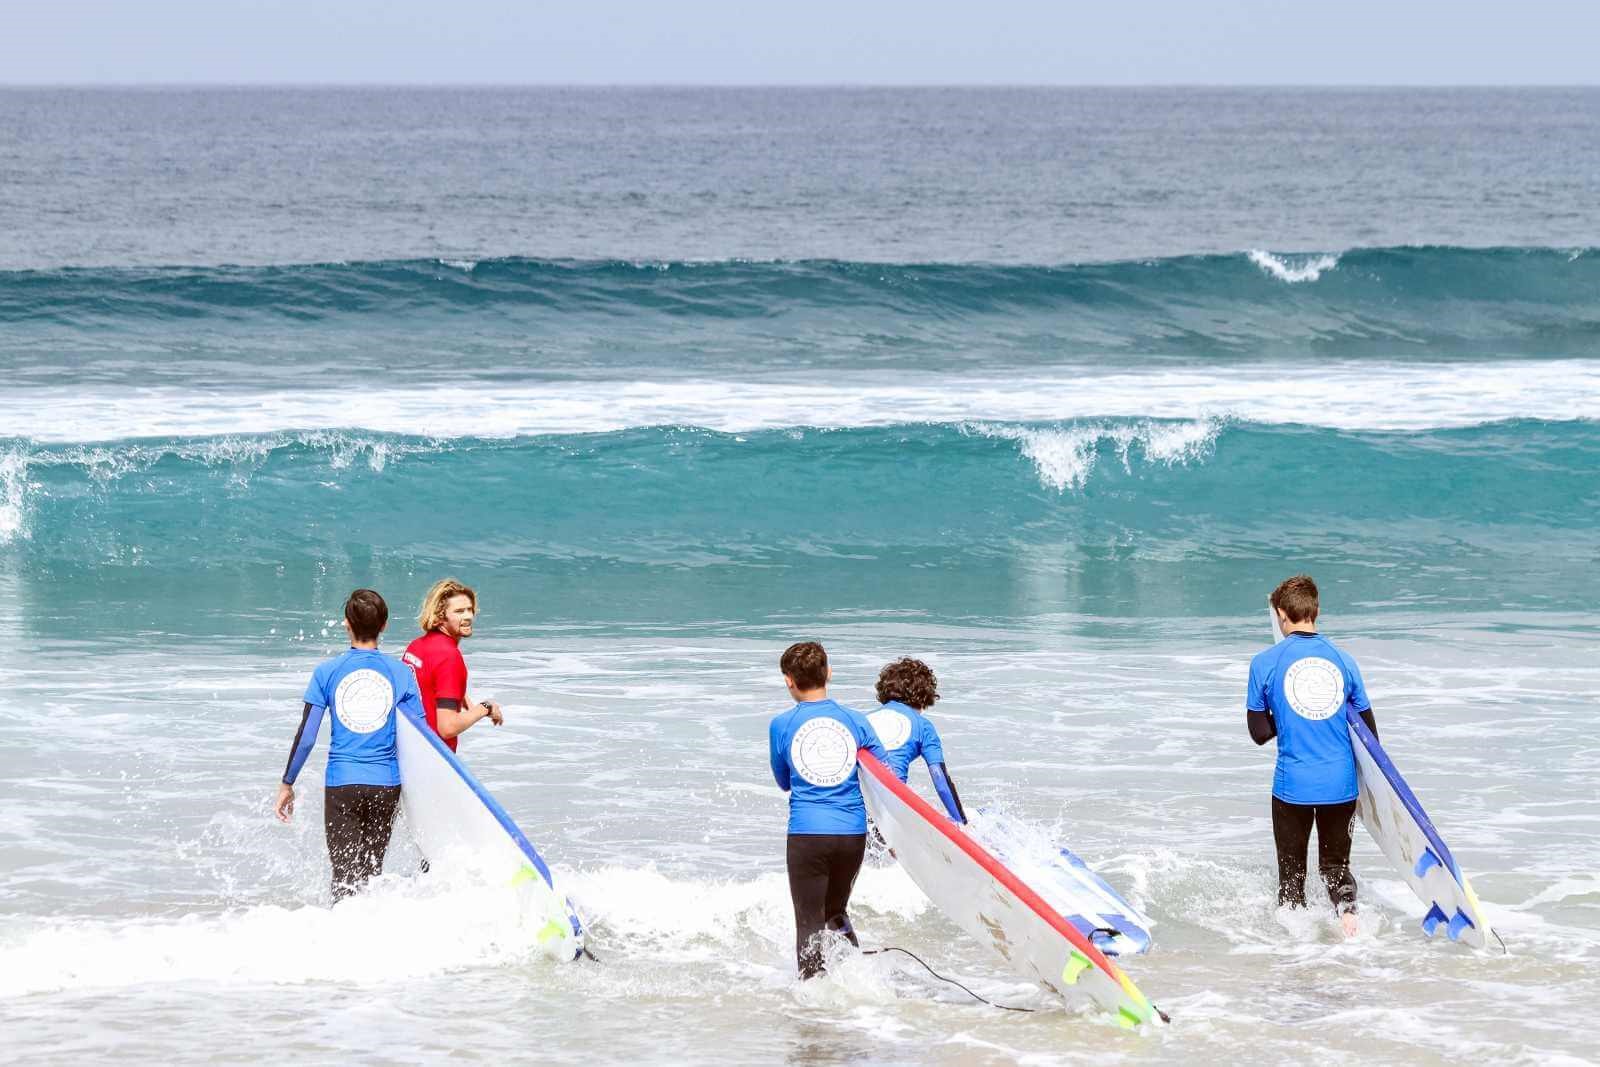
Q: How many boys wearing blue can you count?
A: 4